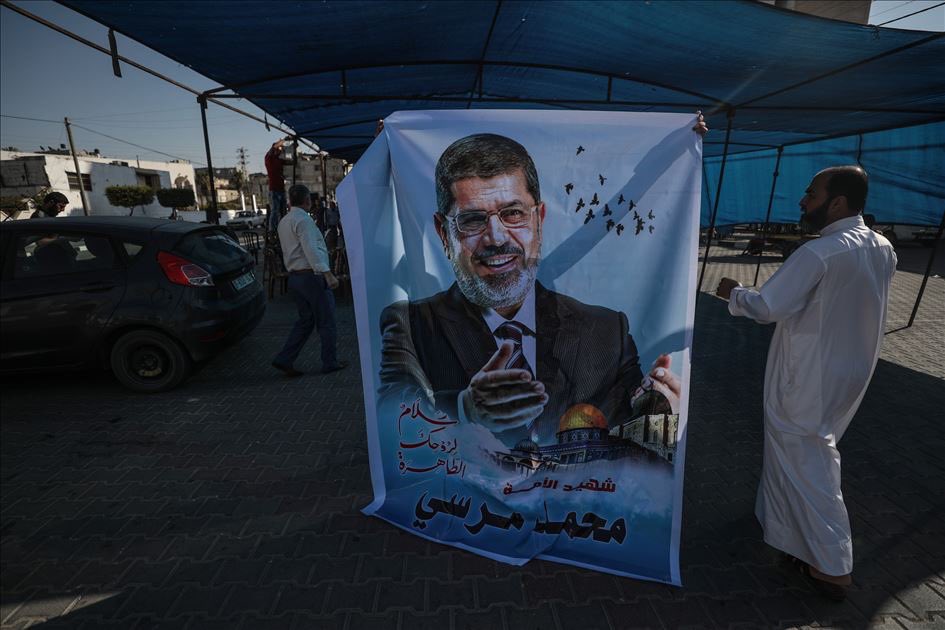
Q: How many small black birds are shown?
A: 15